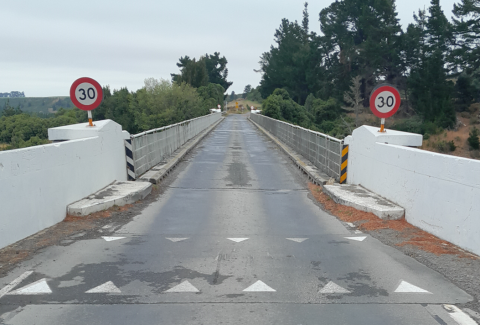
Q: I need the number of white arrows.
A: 11